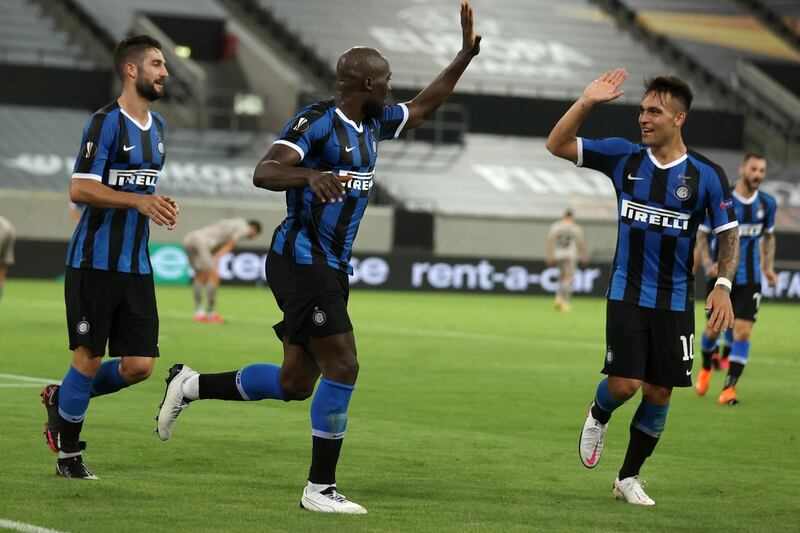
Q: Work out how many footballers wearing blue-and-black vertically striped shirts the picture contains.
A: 4